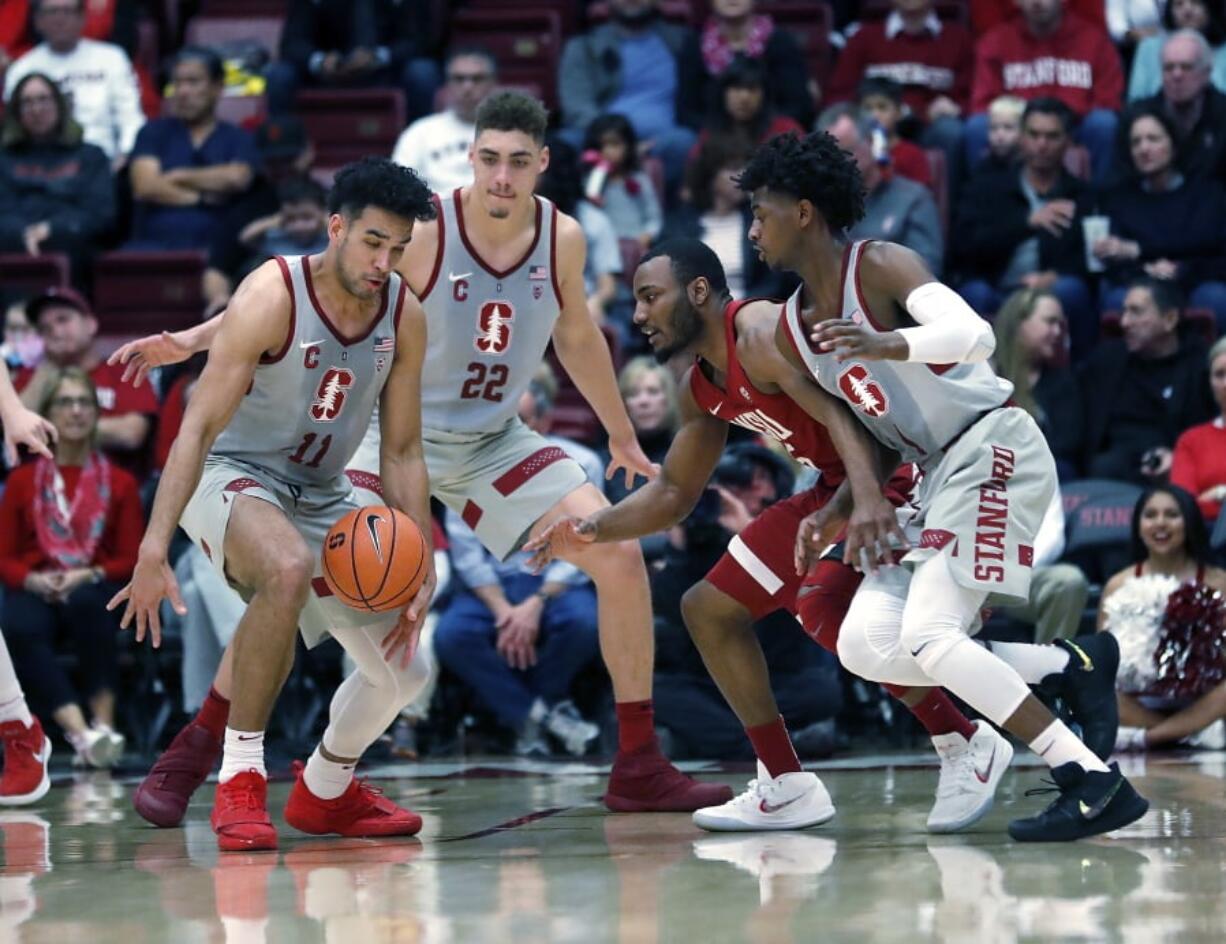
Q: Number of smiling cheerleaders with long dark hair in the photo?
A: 1